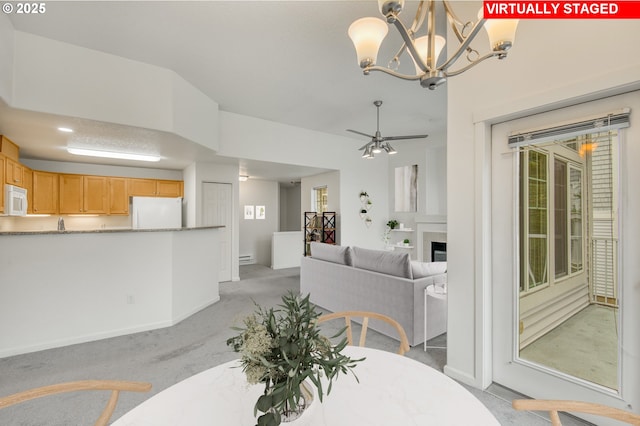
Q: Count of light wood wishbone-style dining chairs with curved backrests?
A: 3